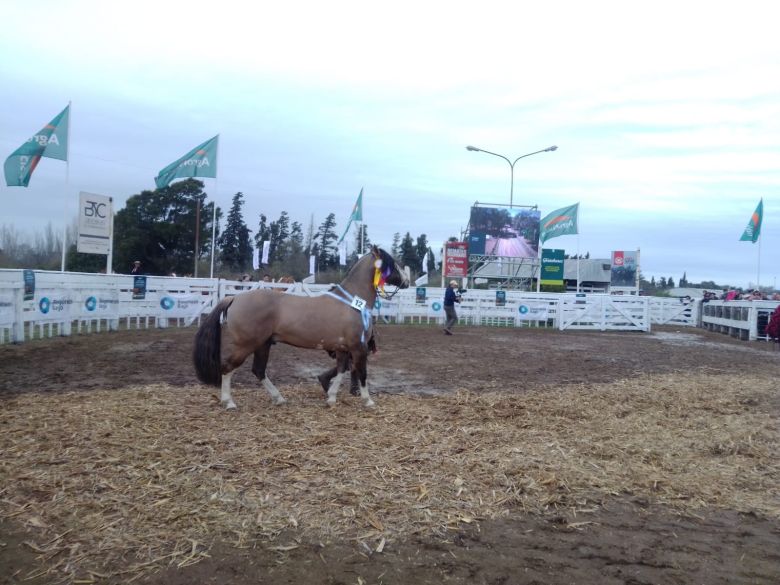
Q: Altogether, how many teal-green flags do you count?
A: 5